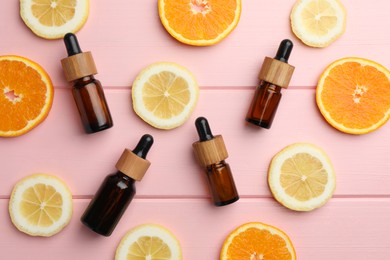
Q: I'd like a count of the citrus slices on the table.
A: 10